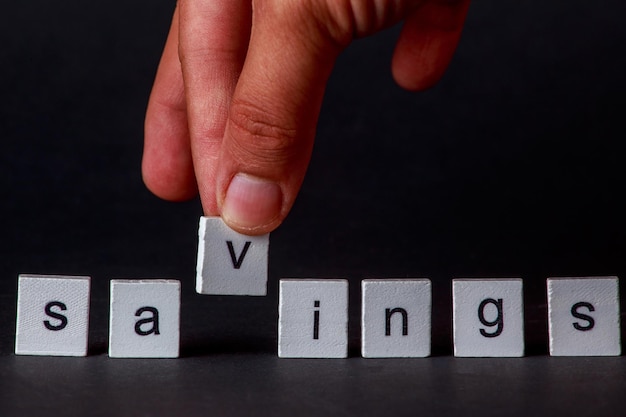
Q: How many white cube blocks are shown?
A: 7